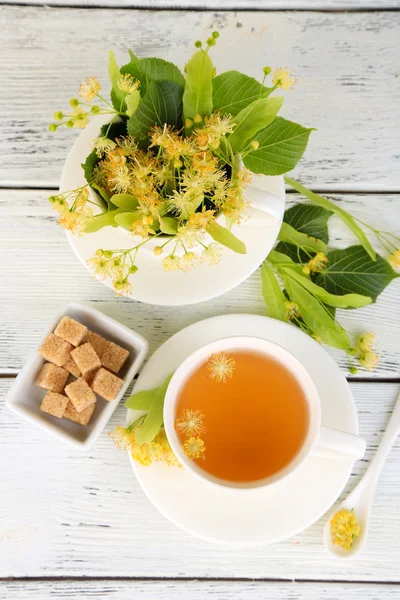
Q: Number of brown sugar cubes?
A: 11